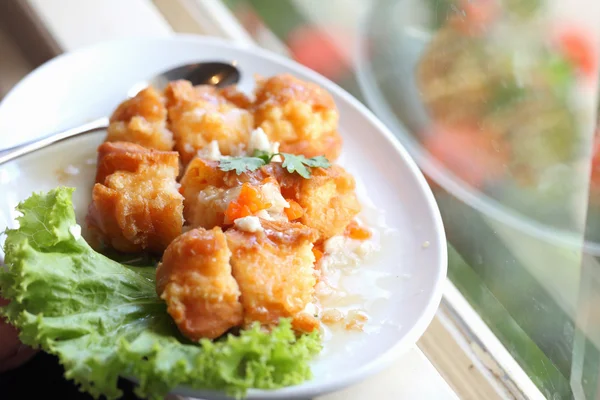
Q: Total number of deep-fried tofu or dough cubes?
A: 8